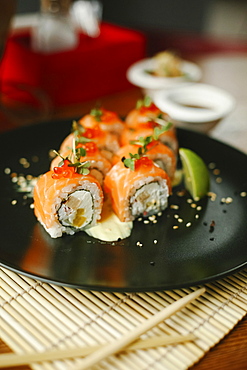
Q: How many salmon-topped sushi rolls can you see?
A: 8